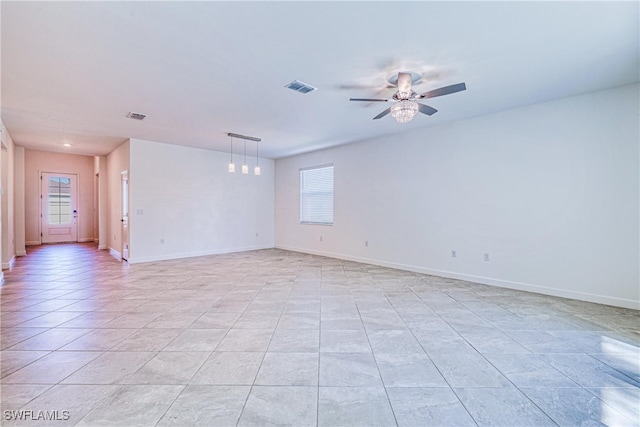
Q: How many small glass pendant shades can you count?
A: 3